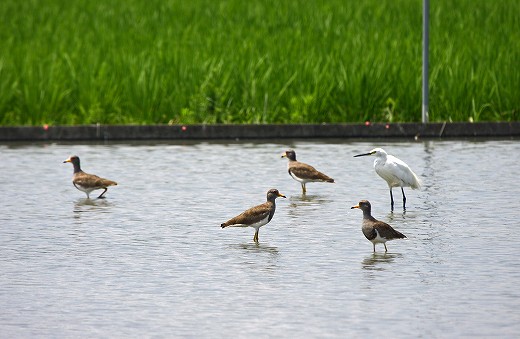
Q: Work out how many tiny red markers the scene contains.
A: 4